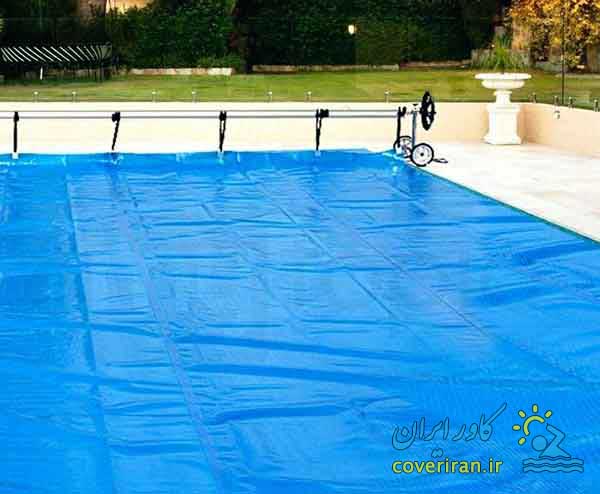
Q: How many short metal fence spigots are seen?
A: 11